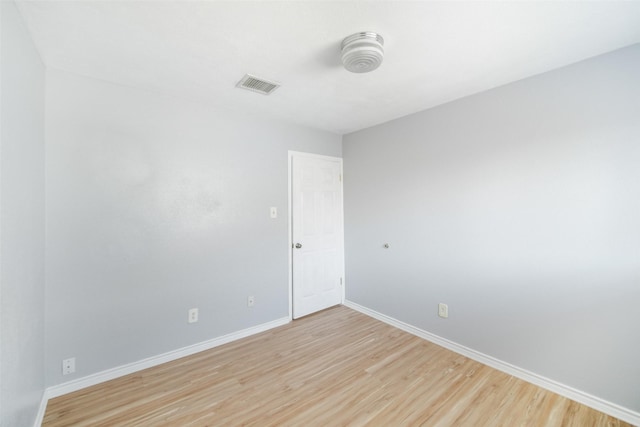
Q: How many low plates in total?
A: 4